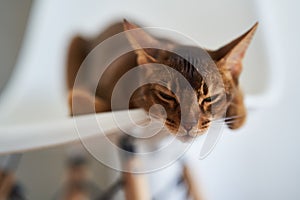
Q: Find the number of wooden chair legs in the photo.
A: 4